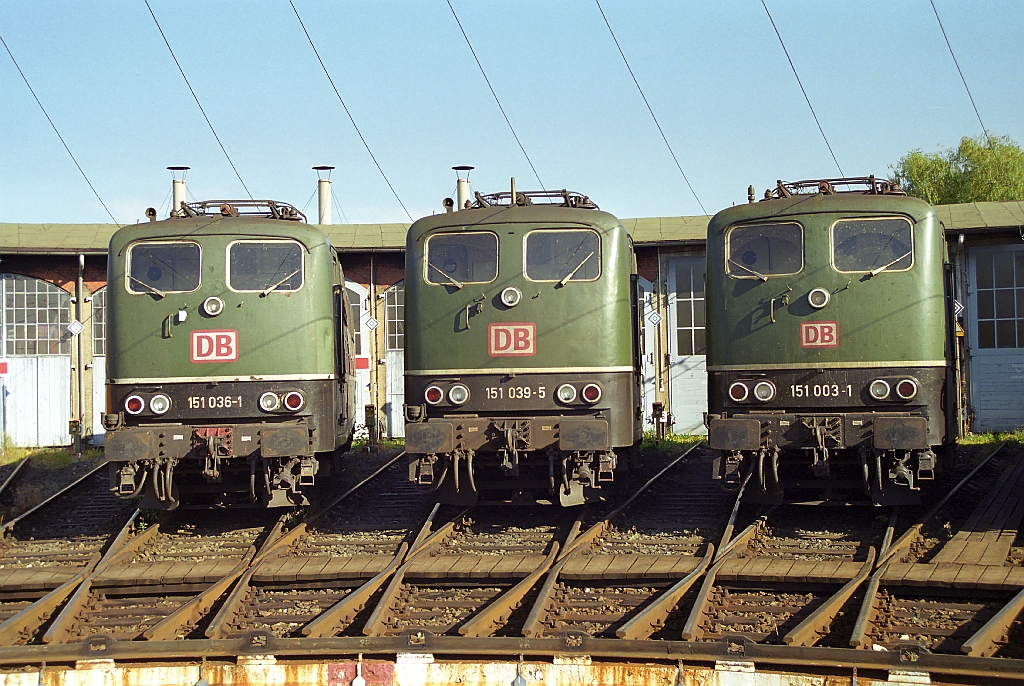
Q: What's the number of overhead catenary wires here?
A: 7